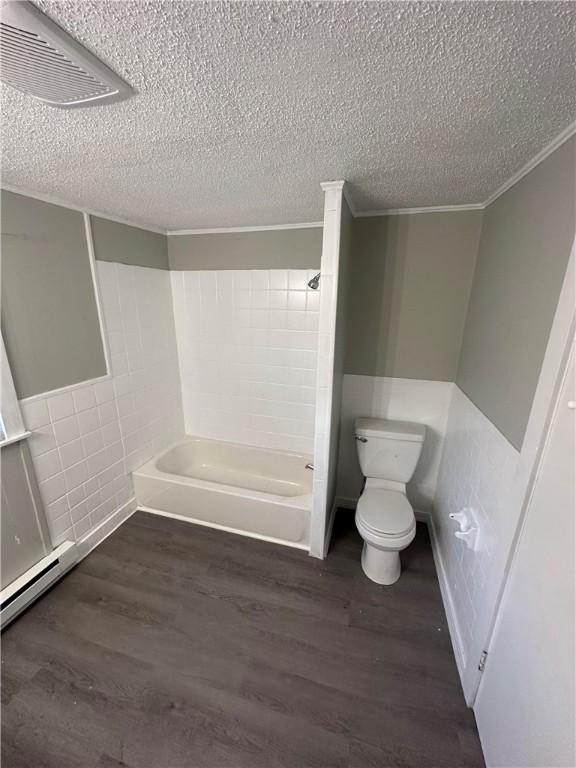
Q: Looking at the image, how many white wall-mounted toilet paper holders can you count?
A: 1